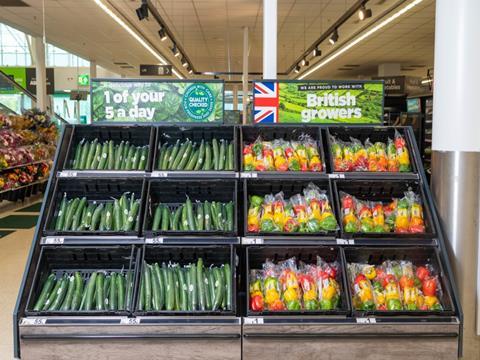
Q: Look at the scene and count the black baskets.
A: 12